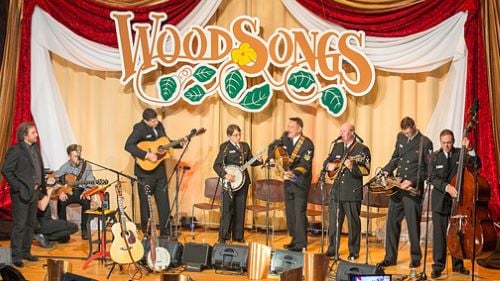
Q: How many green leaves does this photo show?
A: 7